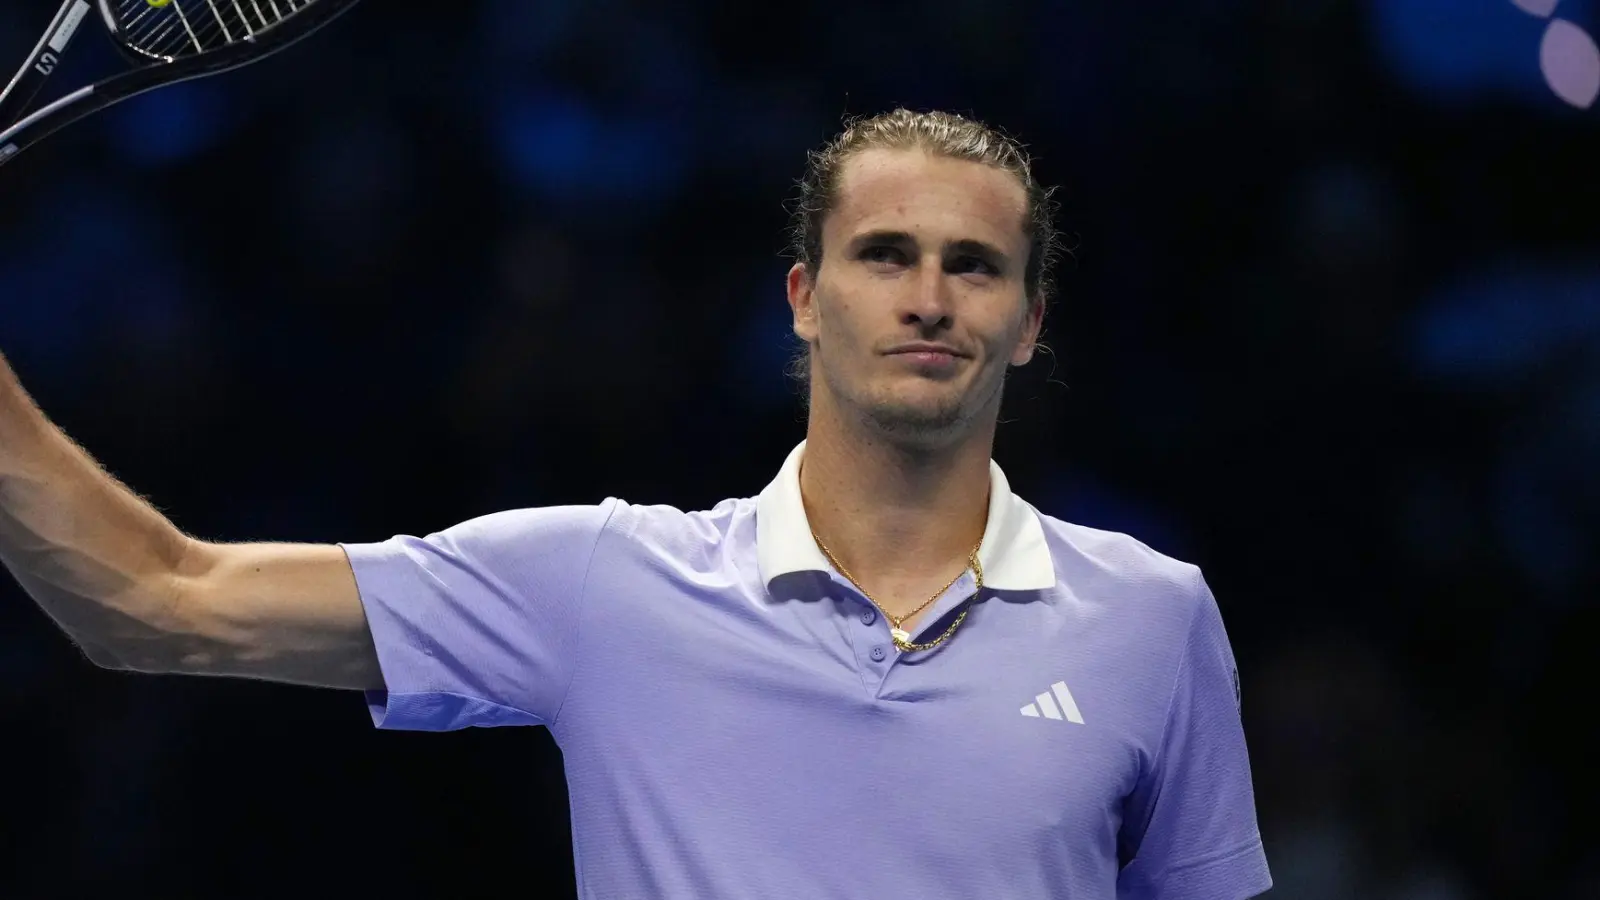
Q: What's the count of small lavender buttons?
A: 2